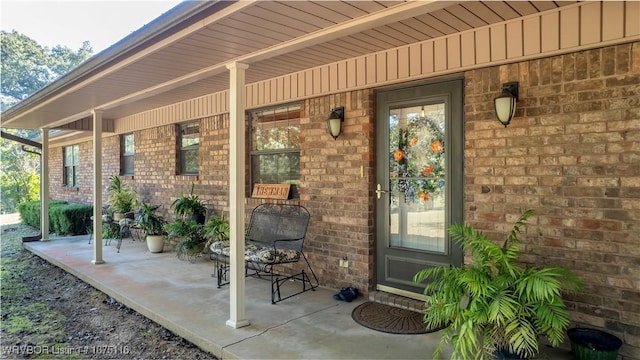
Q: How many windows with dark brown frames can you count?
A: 4